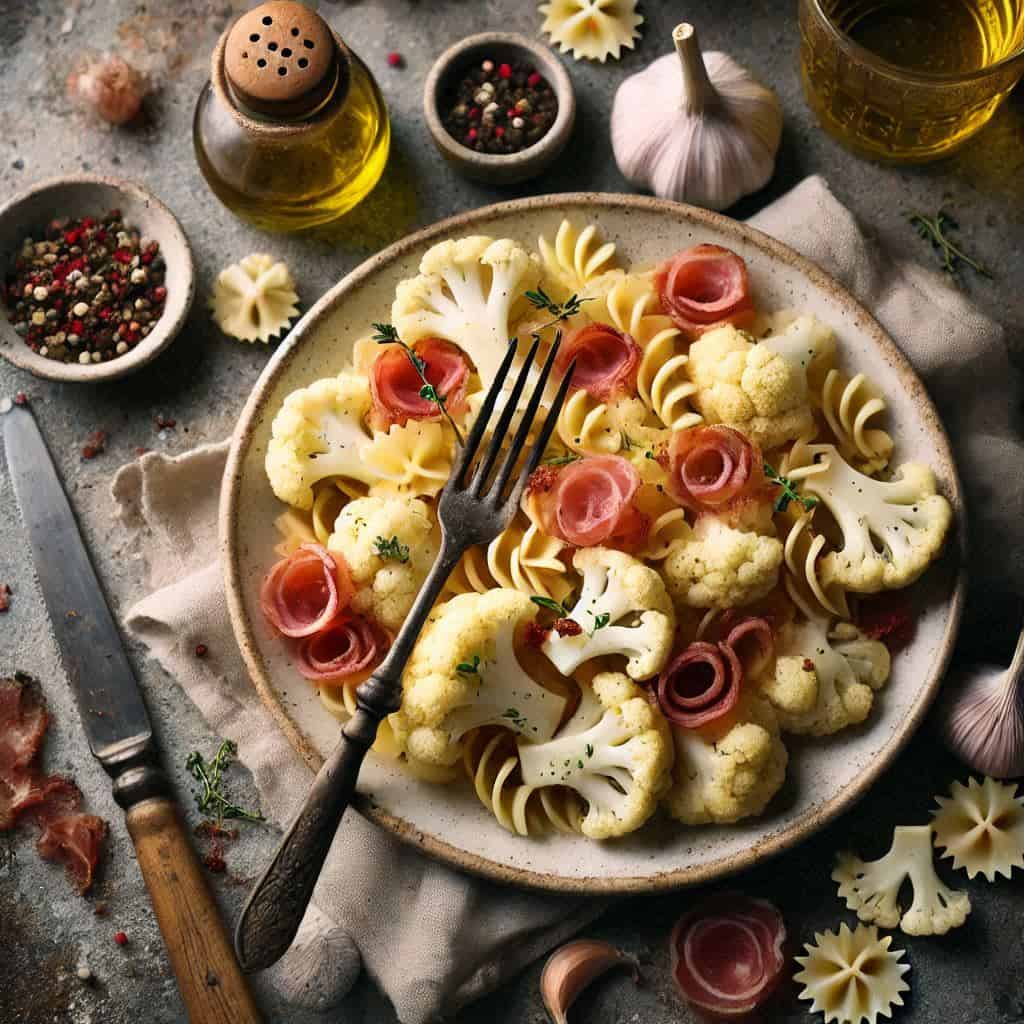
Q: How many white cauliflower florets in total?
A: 12